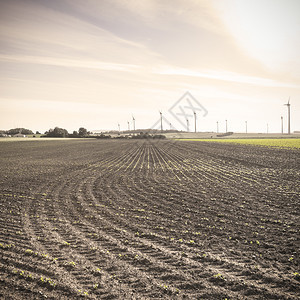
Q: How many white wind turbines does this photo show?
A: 13